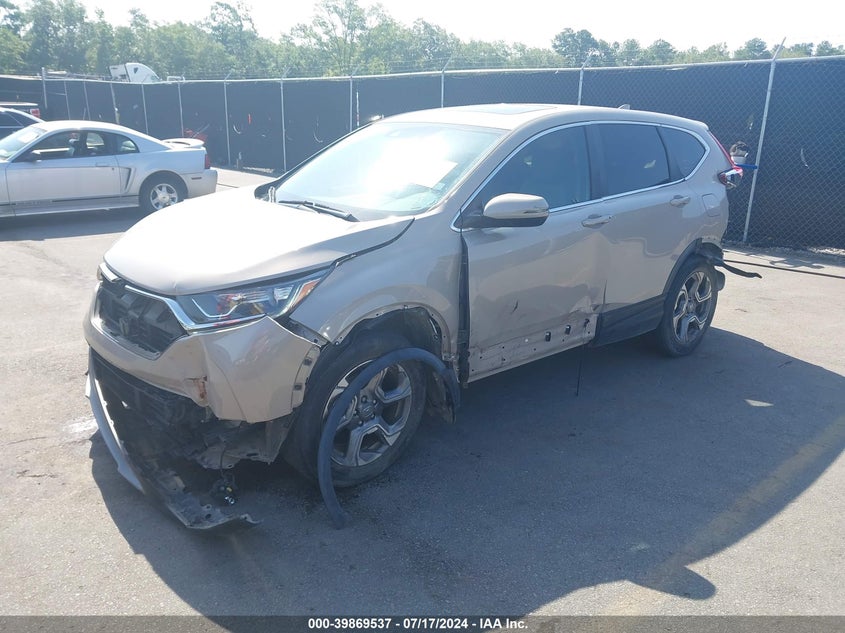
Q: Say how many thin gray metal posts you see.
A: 12